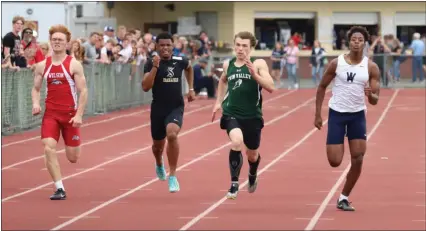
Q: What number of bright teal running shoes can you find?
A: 2